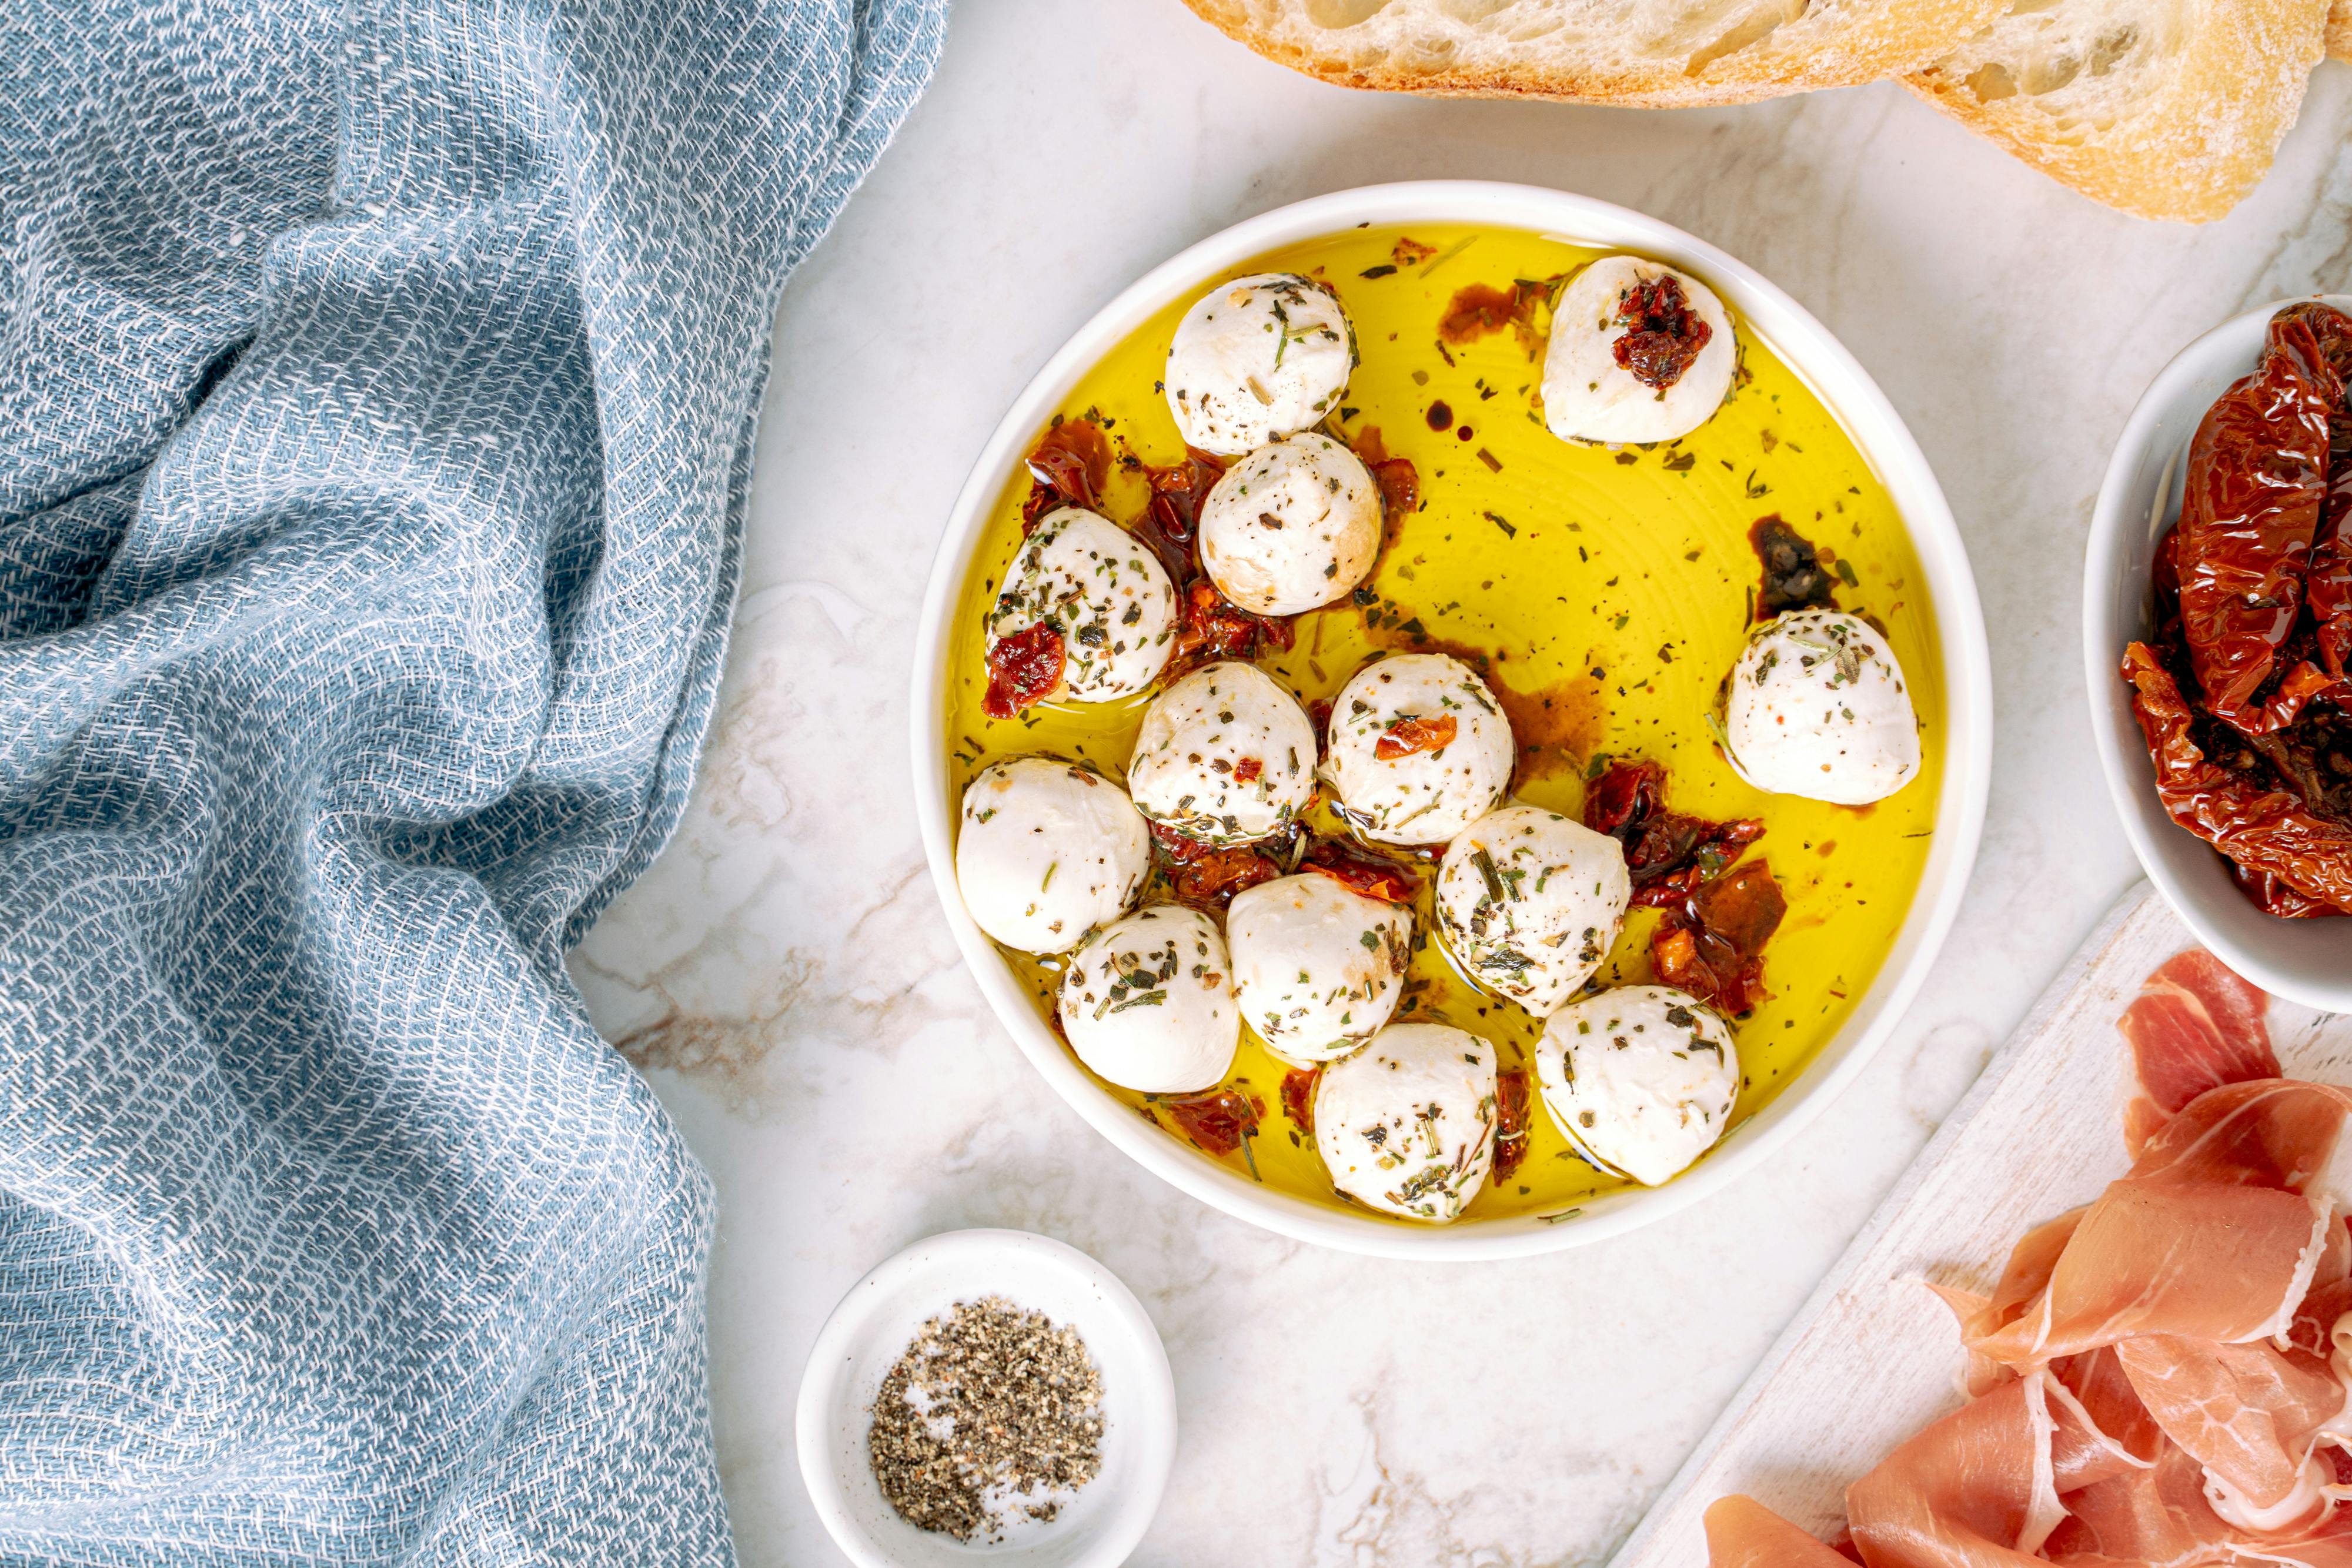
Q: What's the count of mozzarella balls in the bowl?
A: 13